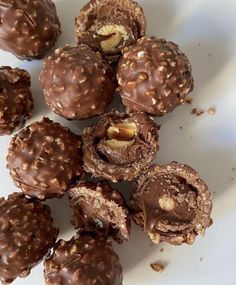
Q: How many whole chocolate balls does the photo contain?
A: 7